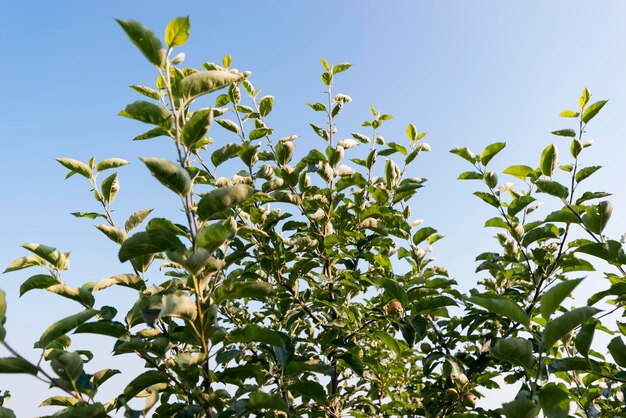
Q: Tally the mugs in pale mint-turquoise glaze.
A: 0